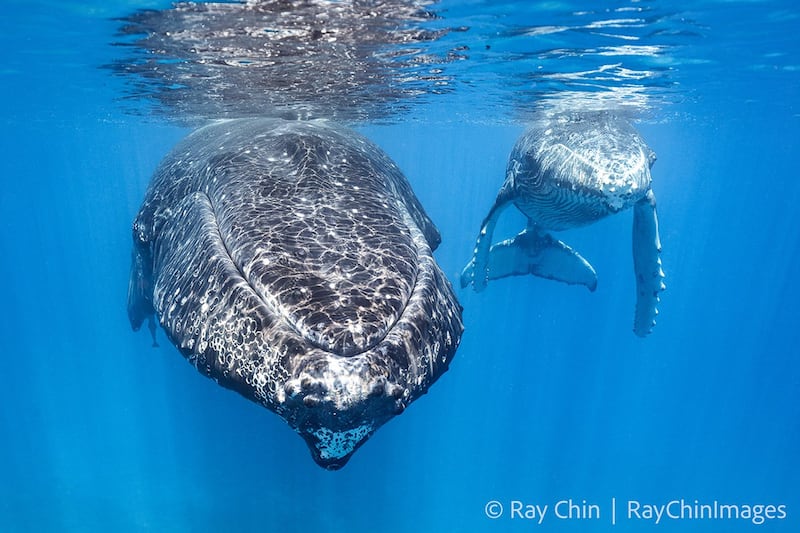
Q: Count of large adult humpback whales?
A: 1